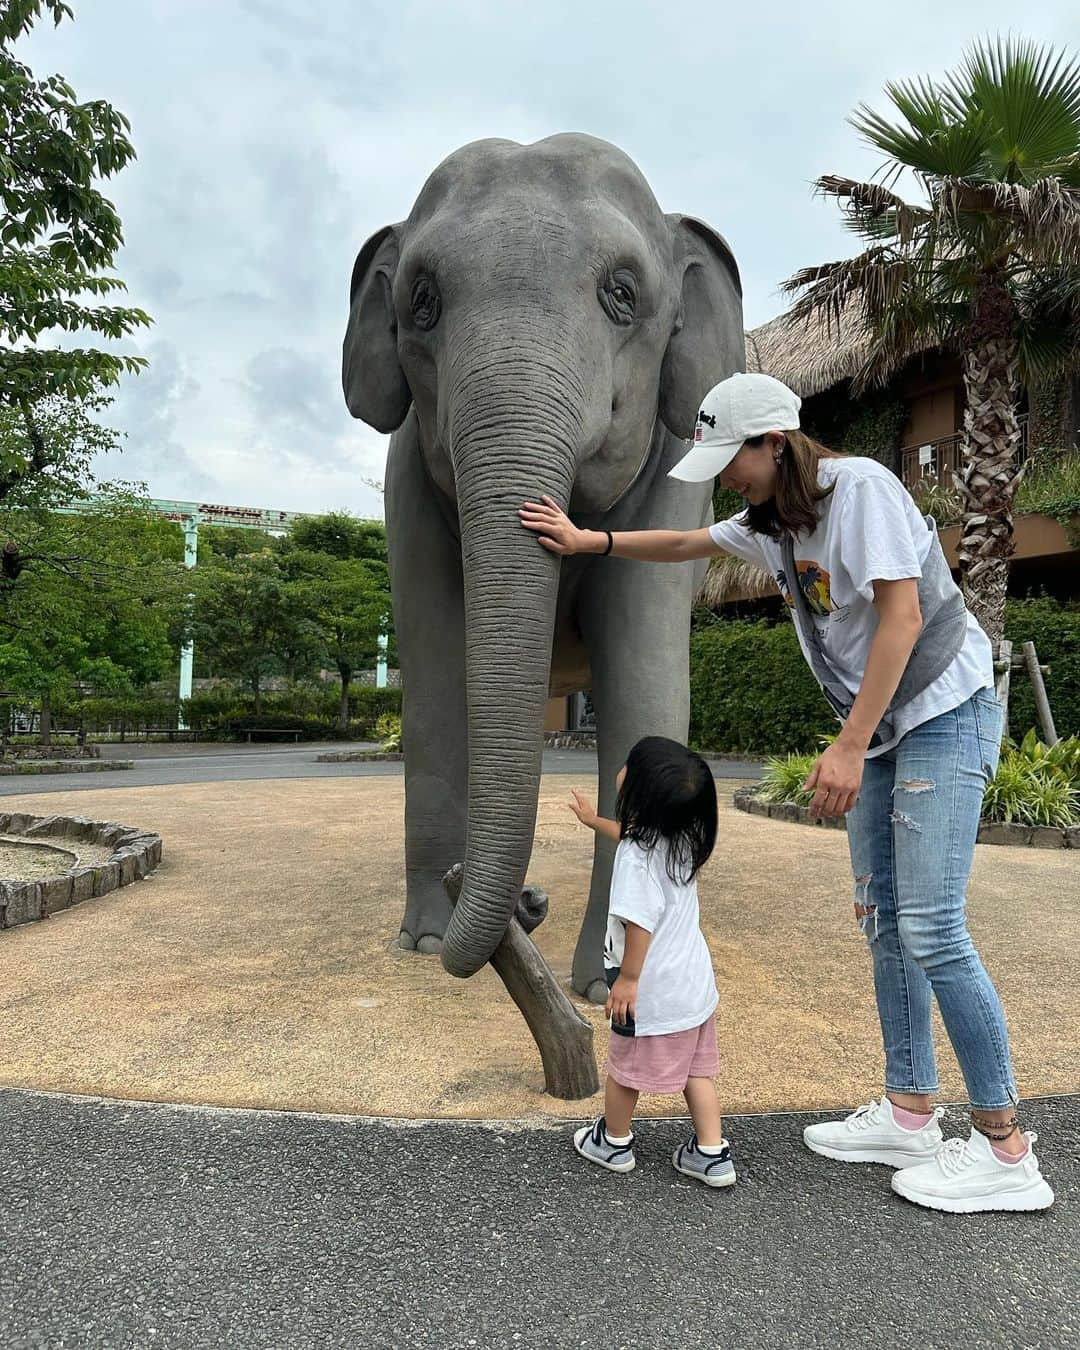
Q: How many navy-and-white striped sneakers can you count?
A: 2